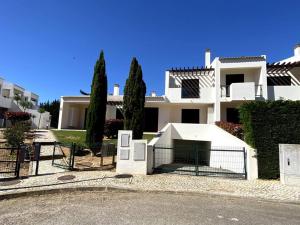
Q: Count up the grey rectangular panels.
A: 3